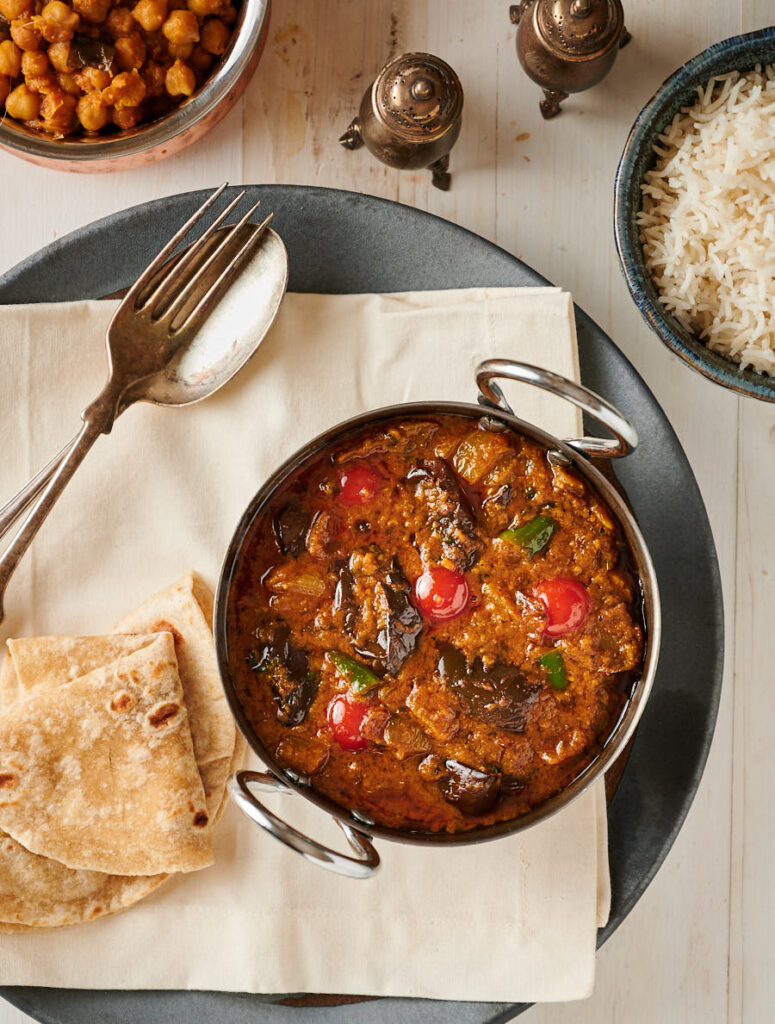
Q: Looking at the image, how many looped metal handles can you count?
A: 2